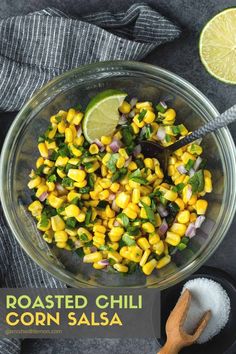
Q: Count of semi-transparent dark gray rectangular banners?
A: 1